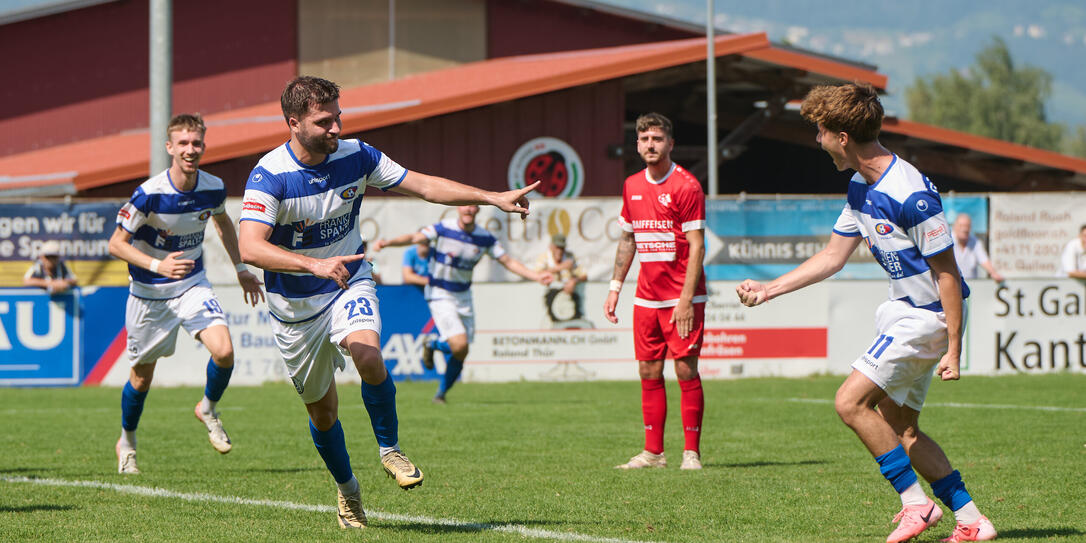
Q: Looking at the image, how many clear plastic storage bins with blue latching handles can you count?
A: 0